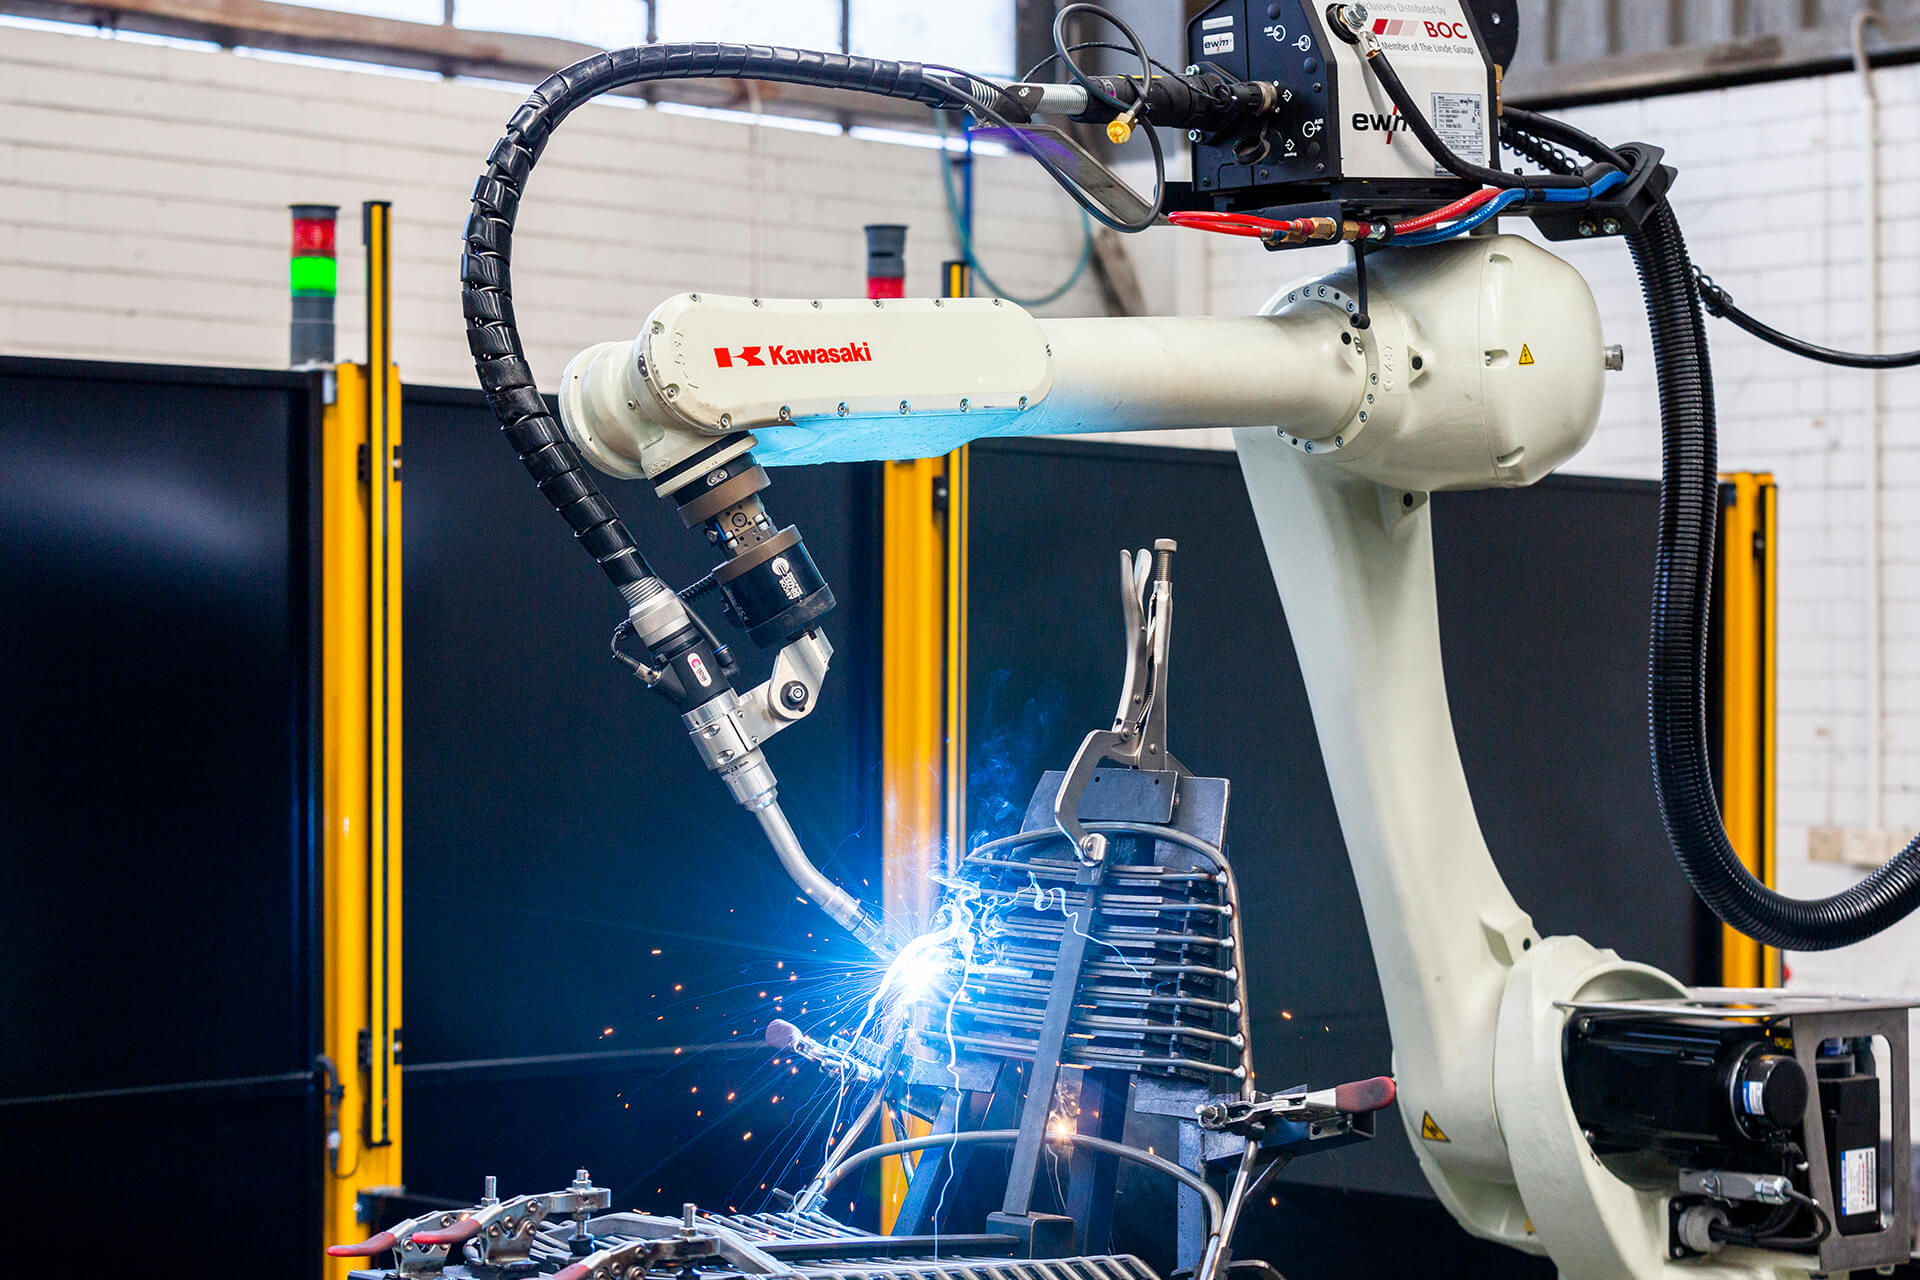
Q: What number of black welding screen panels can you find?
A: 3